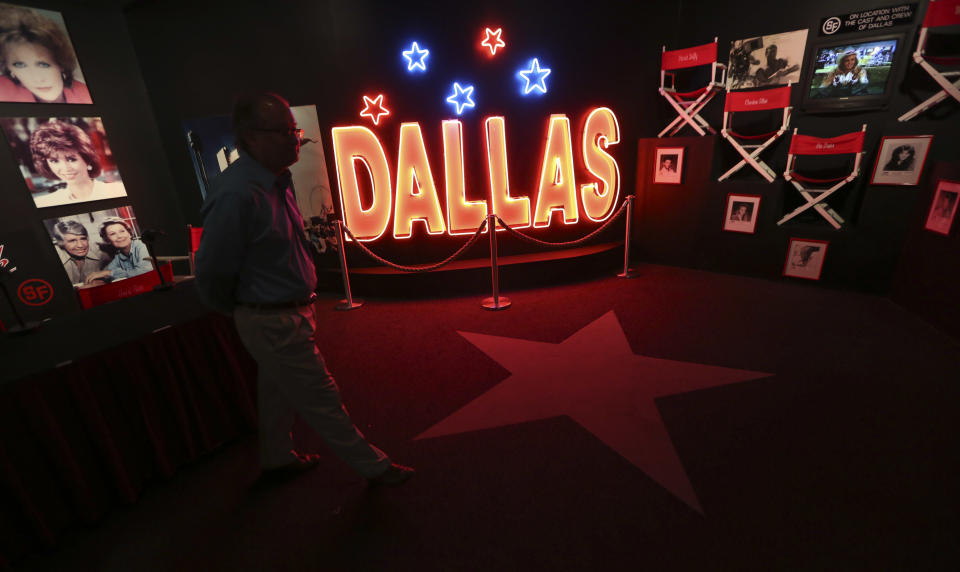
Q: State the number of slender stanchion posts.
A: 3